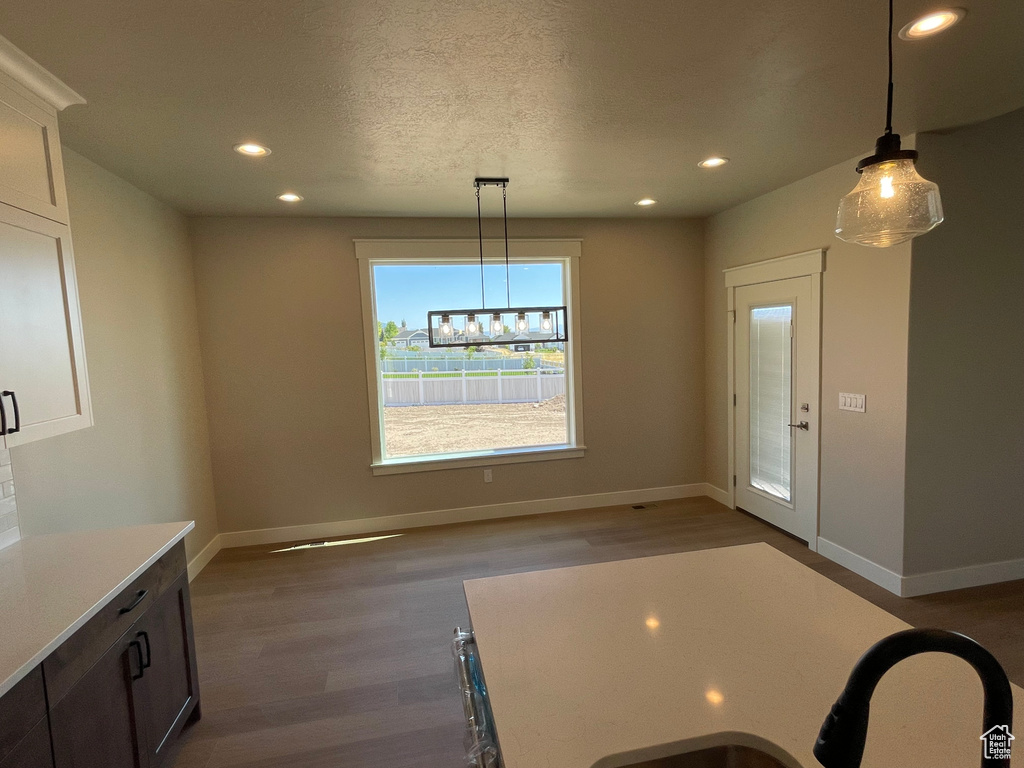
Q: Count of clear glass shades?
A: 6